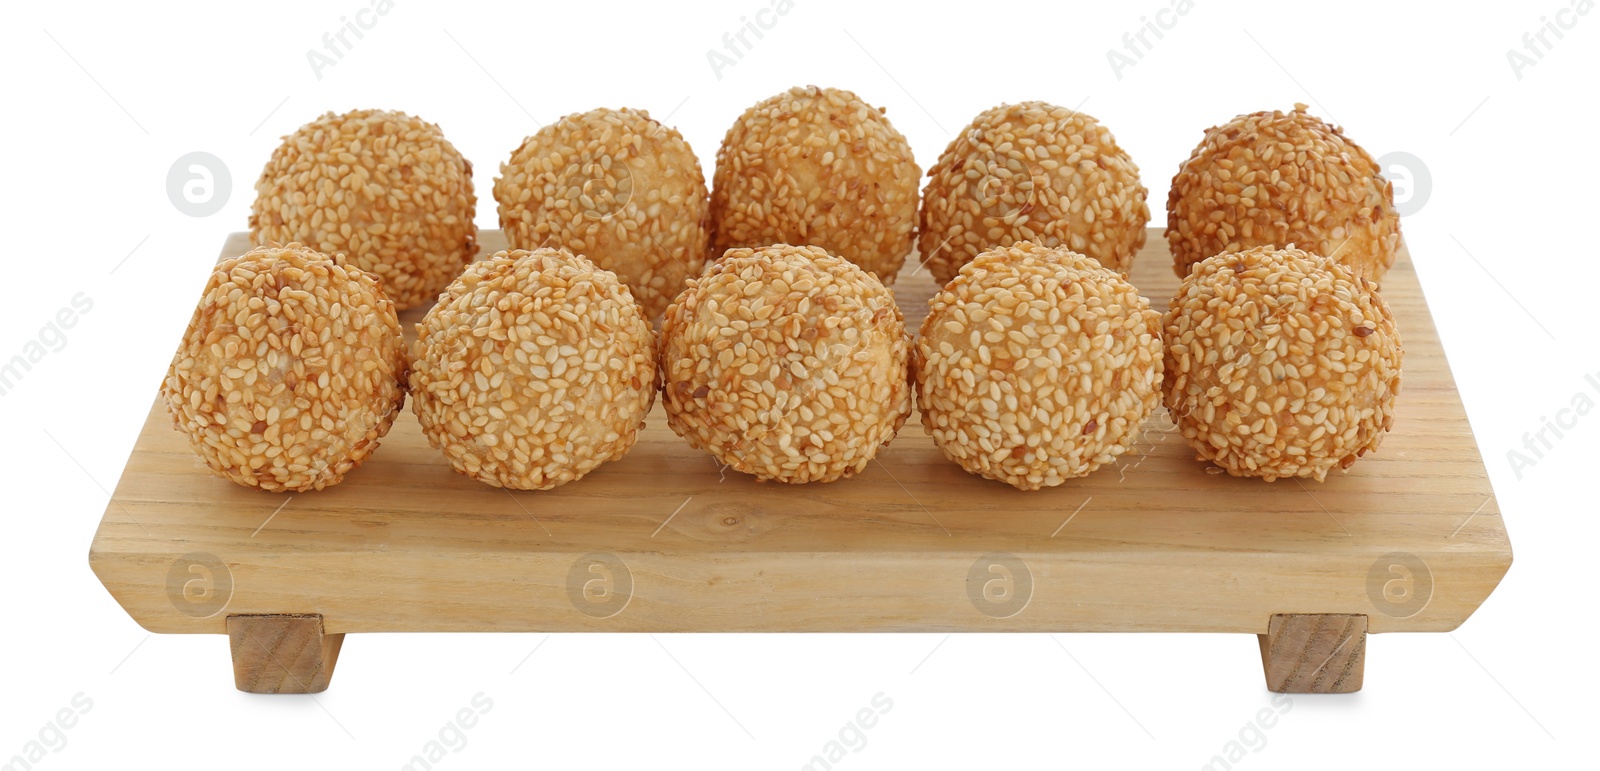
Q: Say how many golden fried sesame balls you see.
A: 10